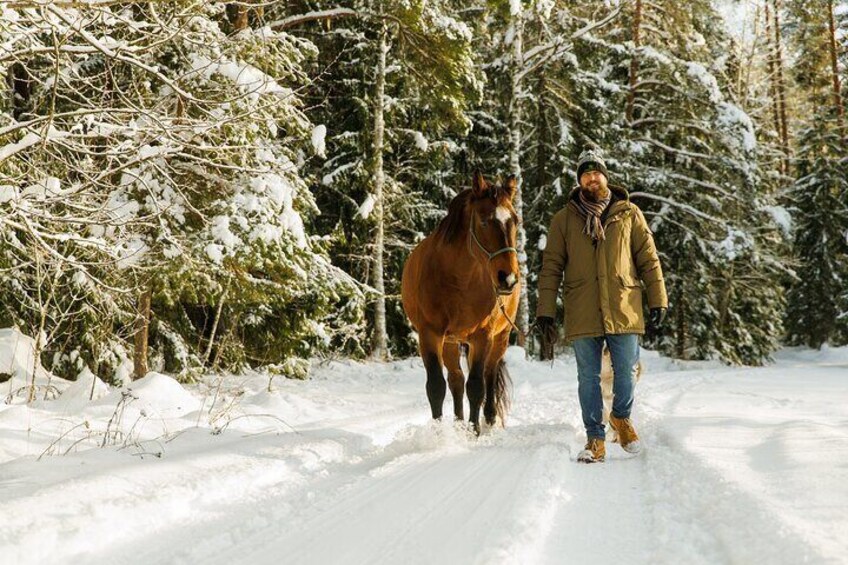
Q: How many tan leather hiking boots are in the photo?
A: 2